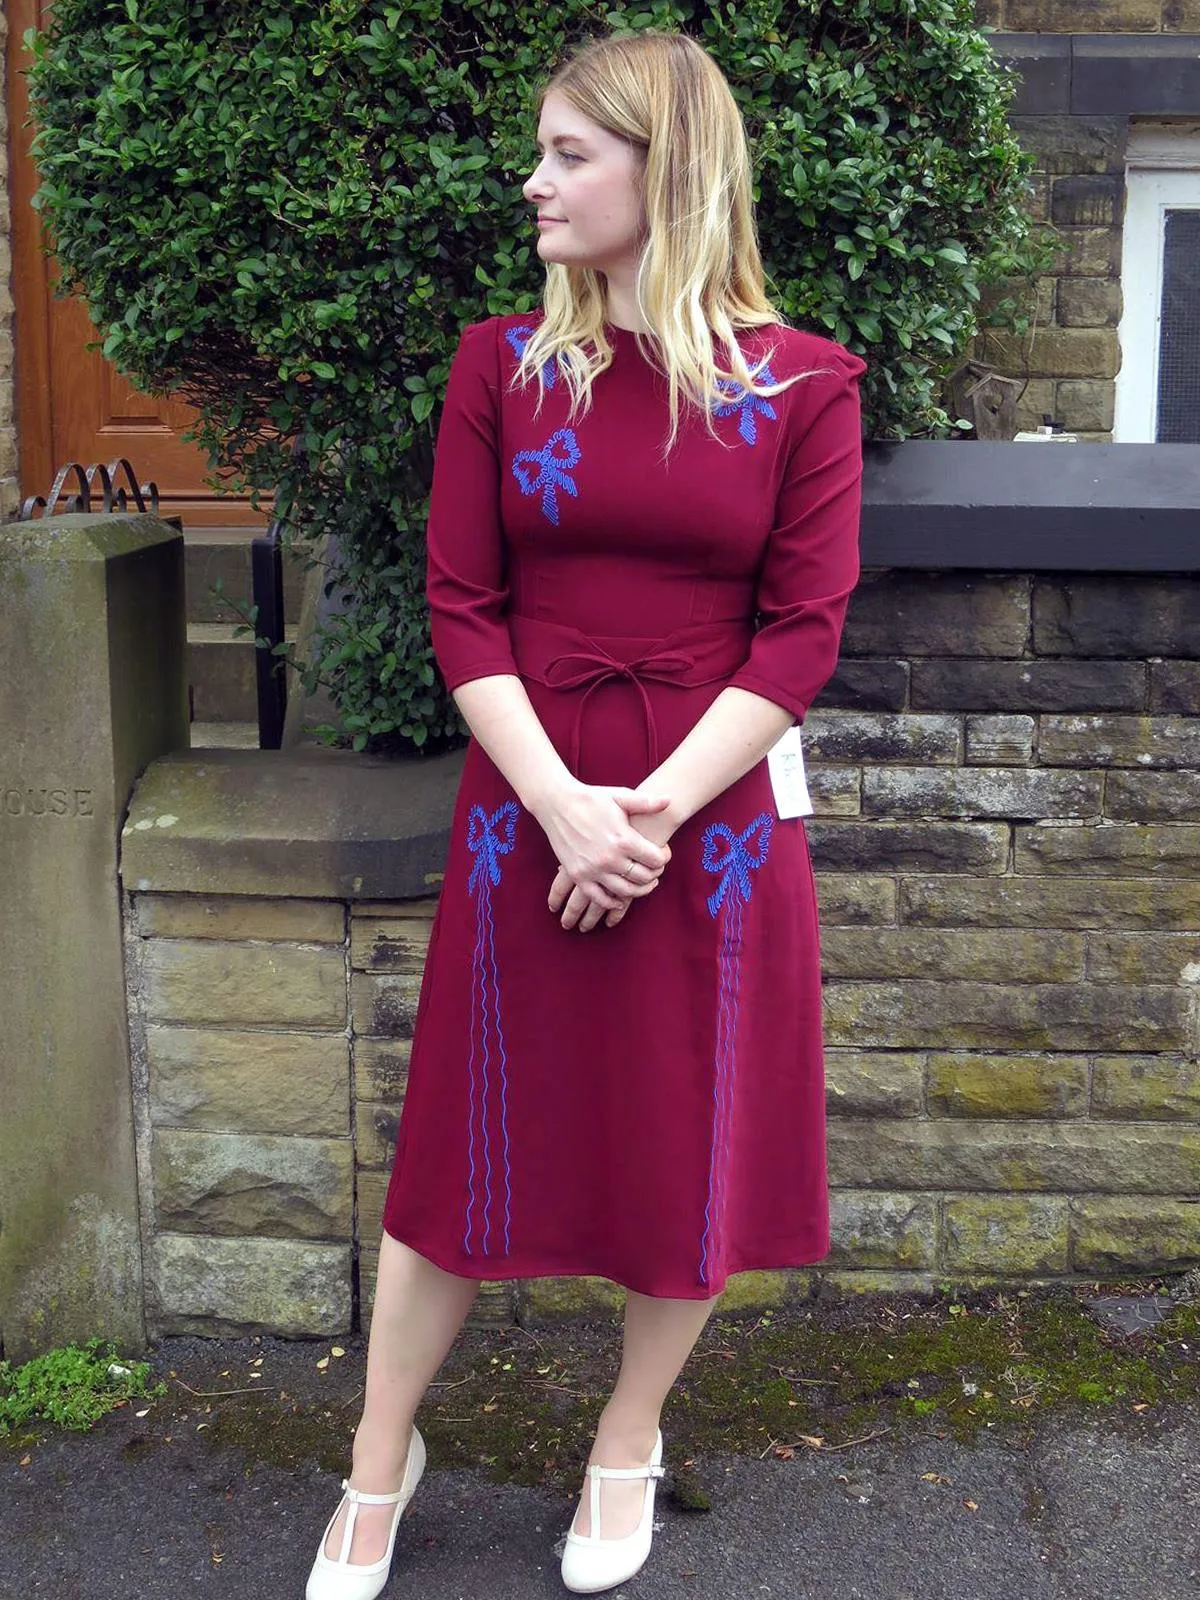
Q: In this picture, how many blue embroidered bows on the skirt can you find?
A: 2